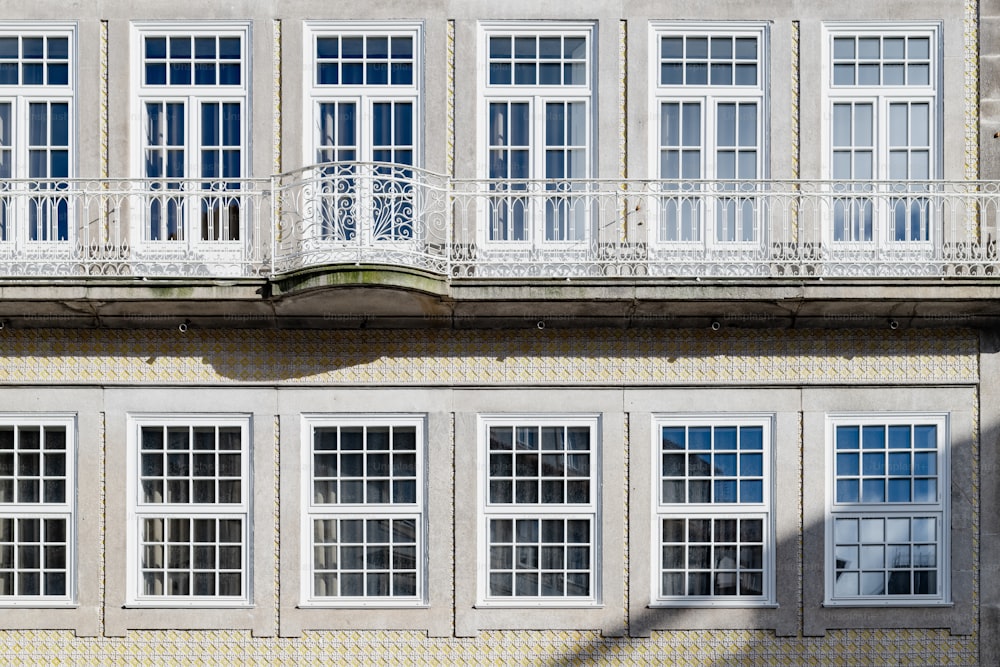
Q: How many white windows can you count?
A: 12